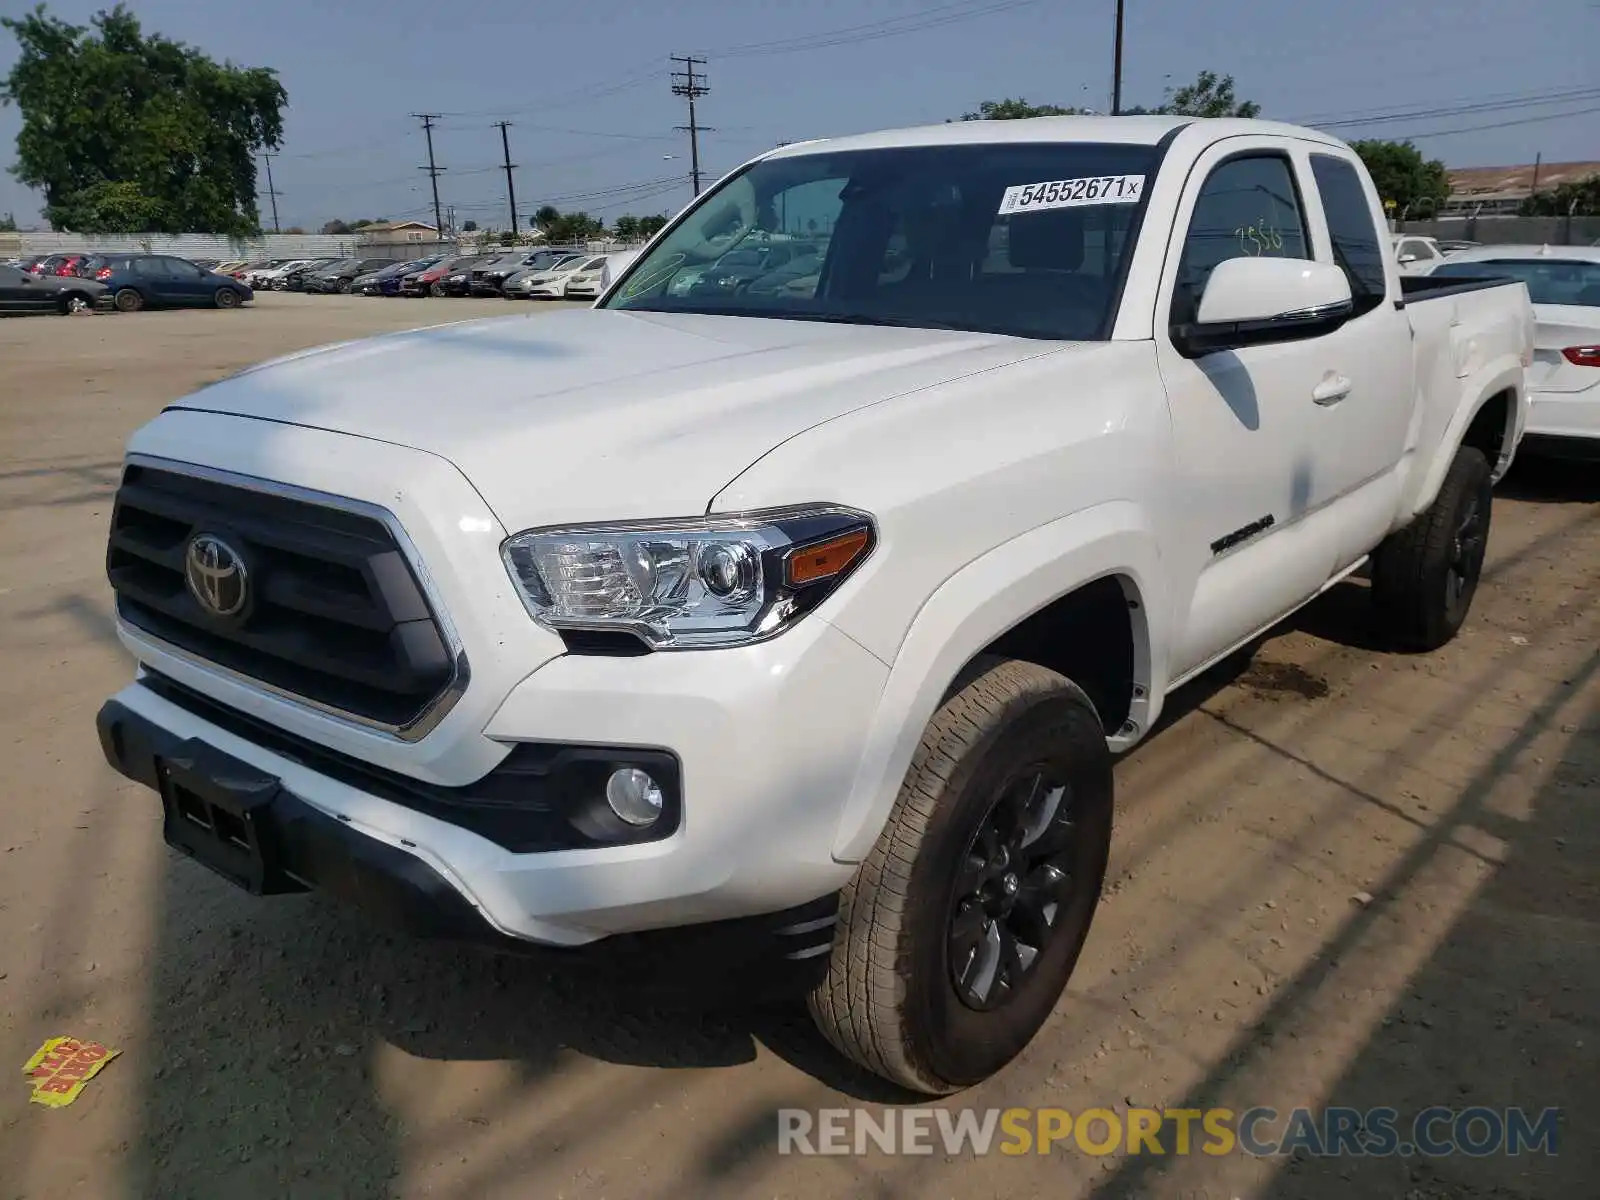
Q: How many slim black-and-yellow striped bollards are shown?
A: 0